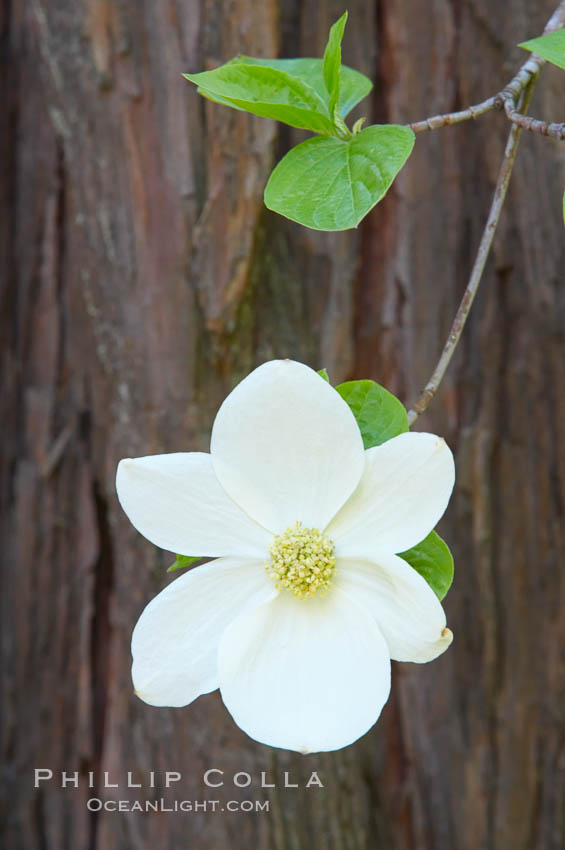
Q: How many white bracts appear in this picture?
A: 6